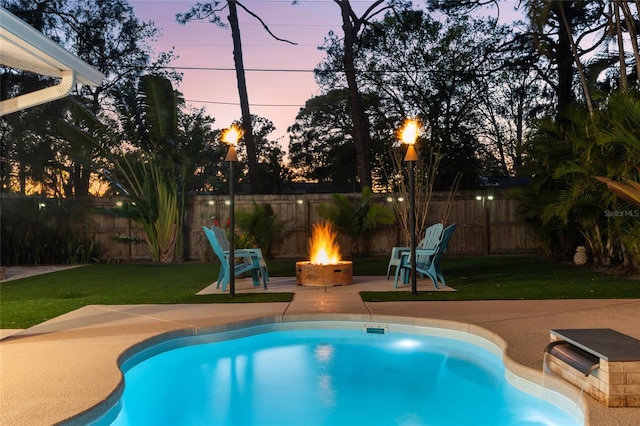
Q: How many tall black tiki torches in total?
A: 2